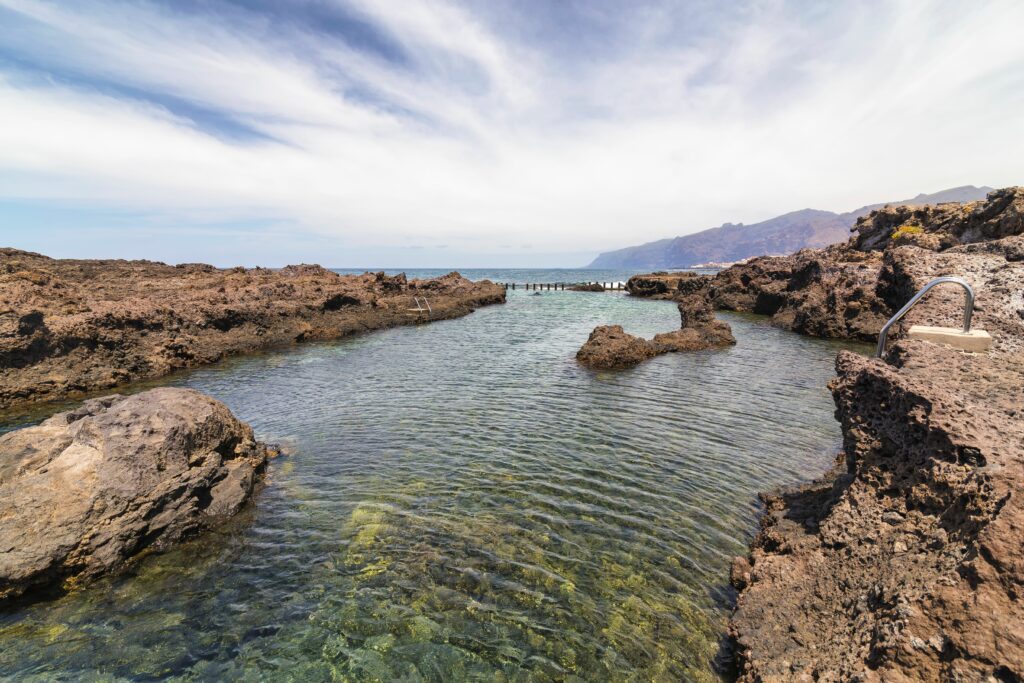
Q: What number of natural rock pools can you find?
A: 1